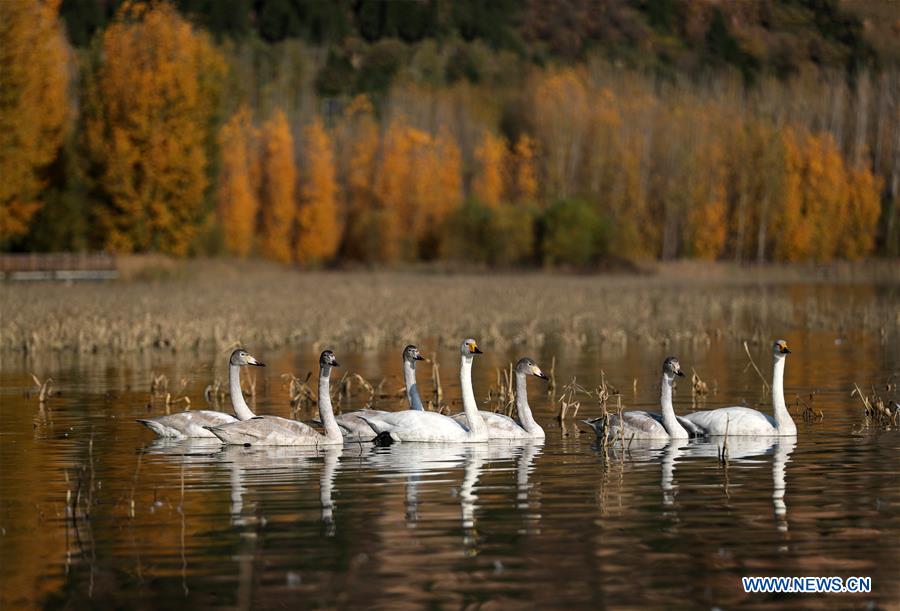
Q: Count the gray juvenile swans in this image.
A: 5